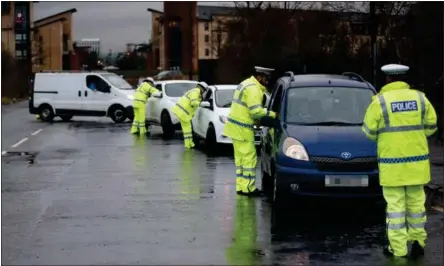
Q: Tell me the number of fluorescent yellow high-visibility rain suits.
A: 4